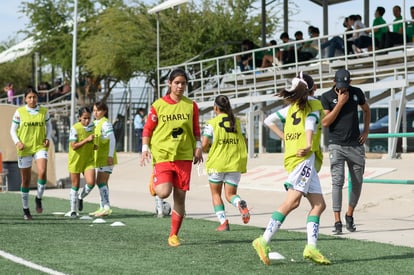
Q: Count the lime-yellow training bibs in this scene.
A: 6